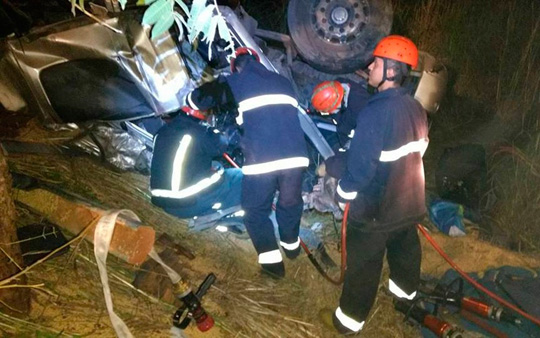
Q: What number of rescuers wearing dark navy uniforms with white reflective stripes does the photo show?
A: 4